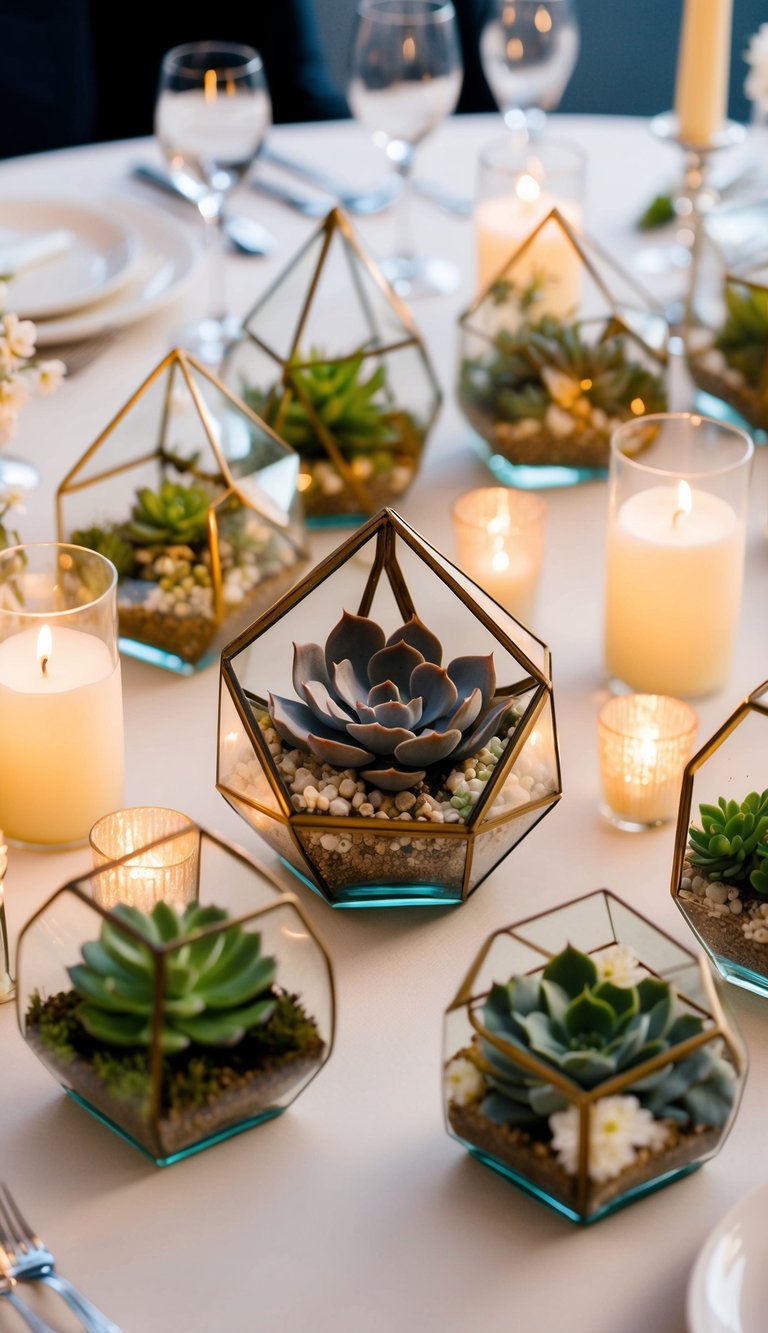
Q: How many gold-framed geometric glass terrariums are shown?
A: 8